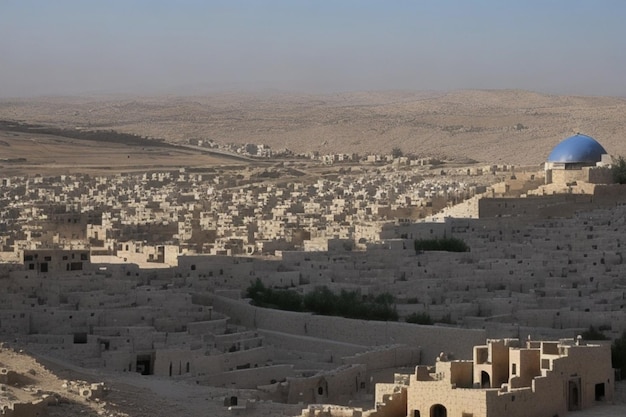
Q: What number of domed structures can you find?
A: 1